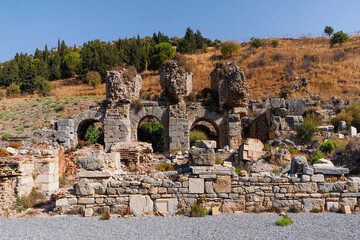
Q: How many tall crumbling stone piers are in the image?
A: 3